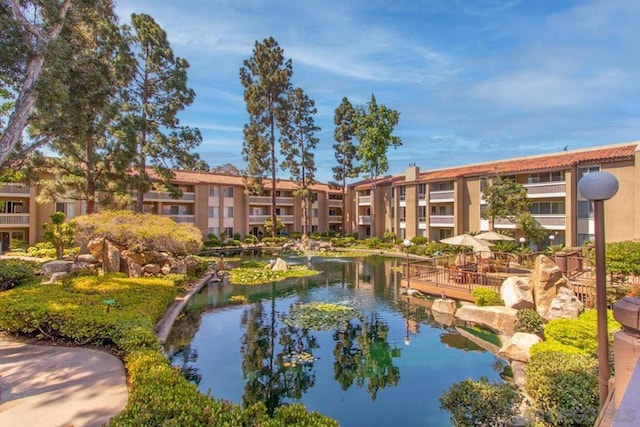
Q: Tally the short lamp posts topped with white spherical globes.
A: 4